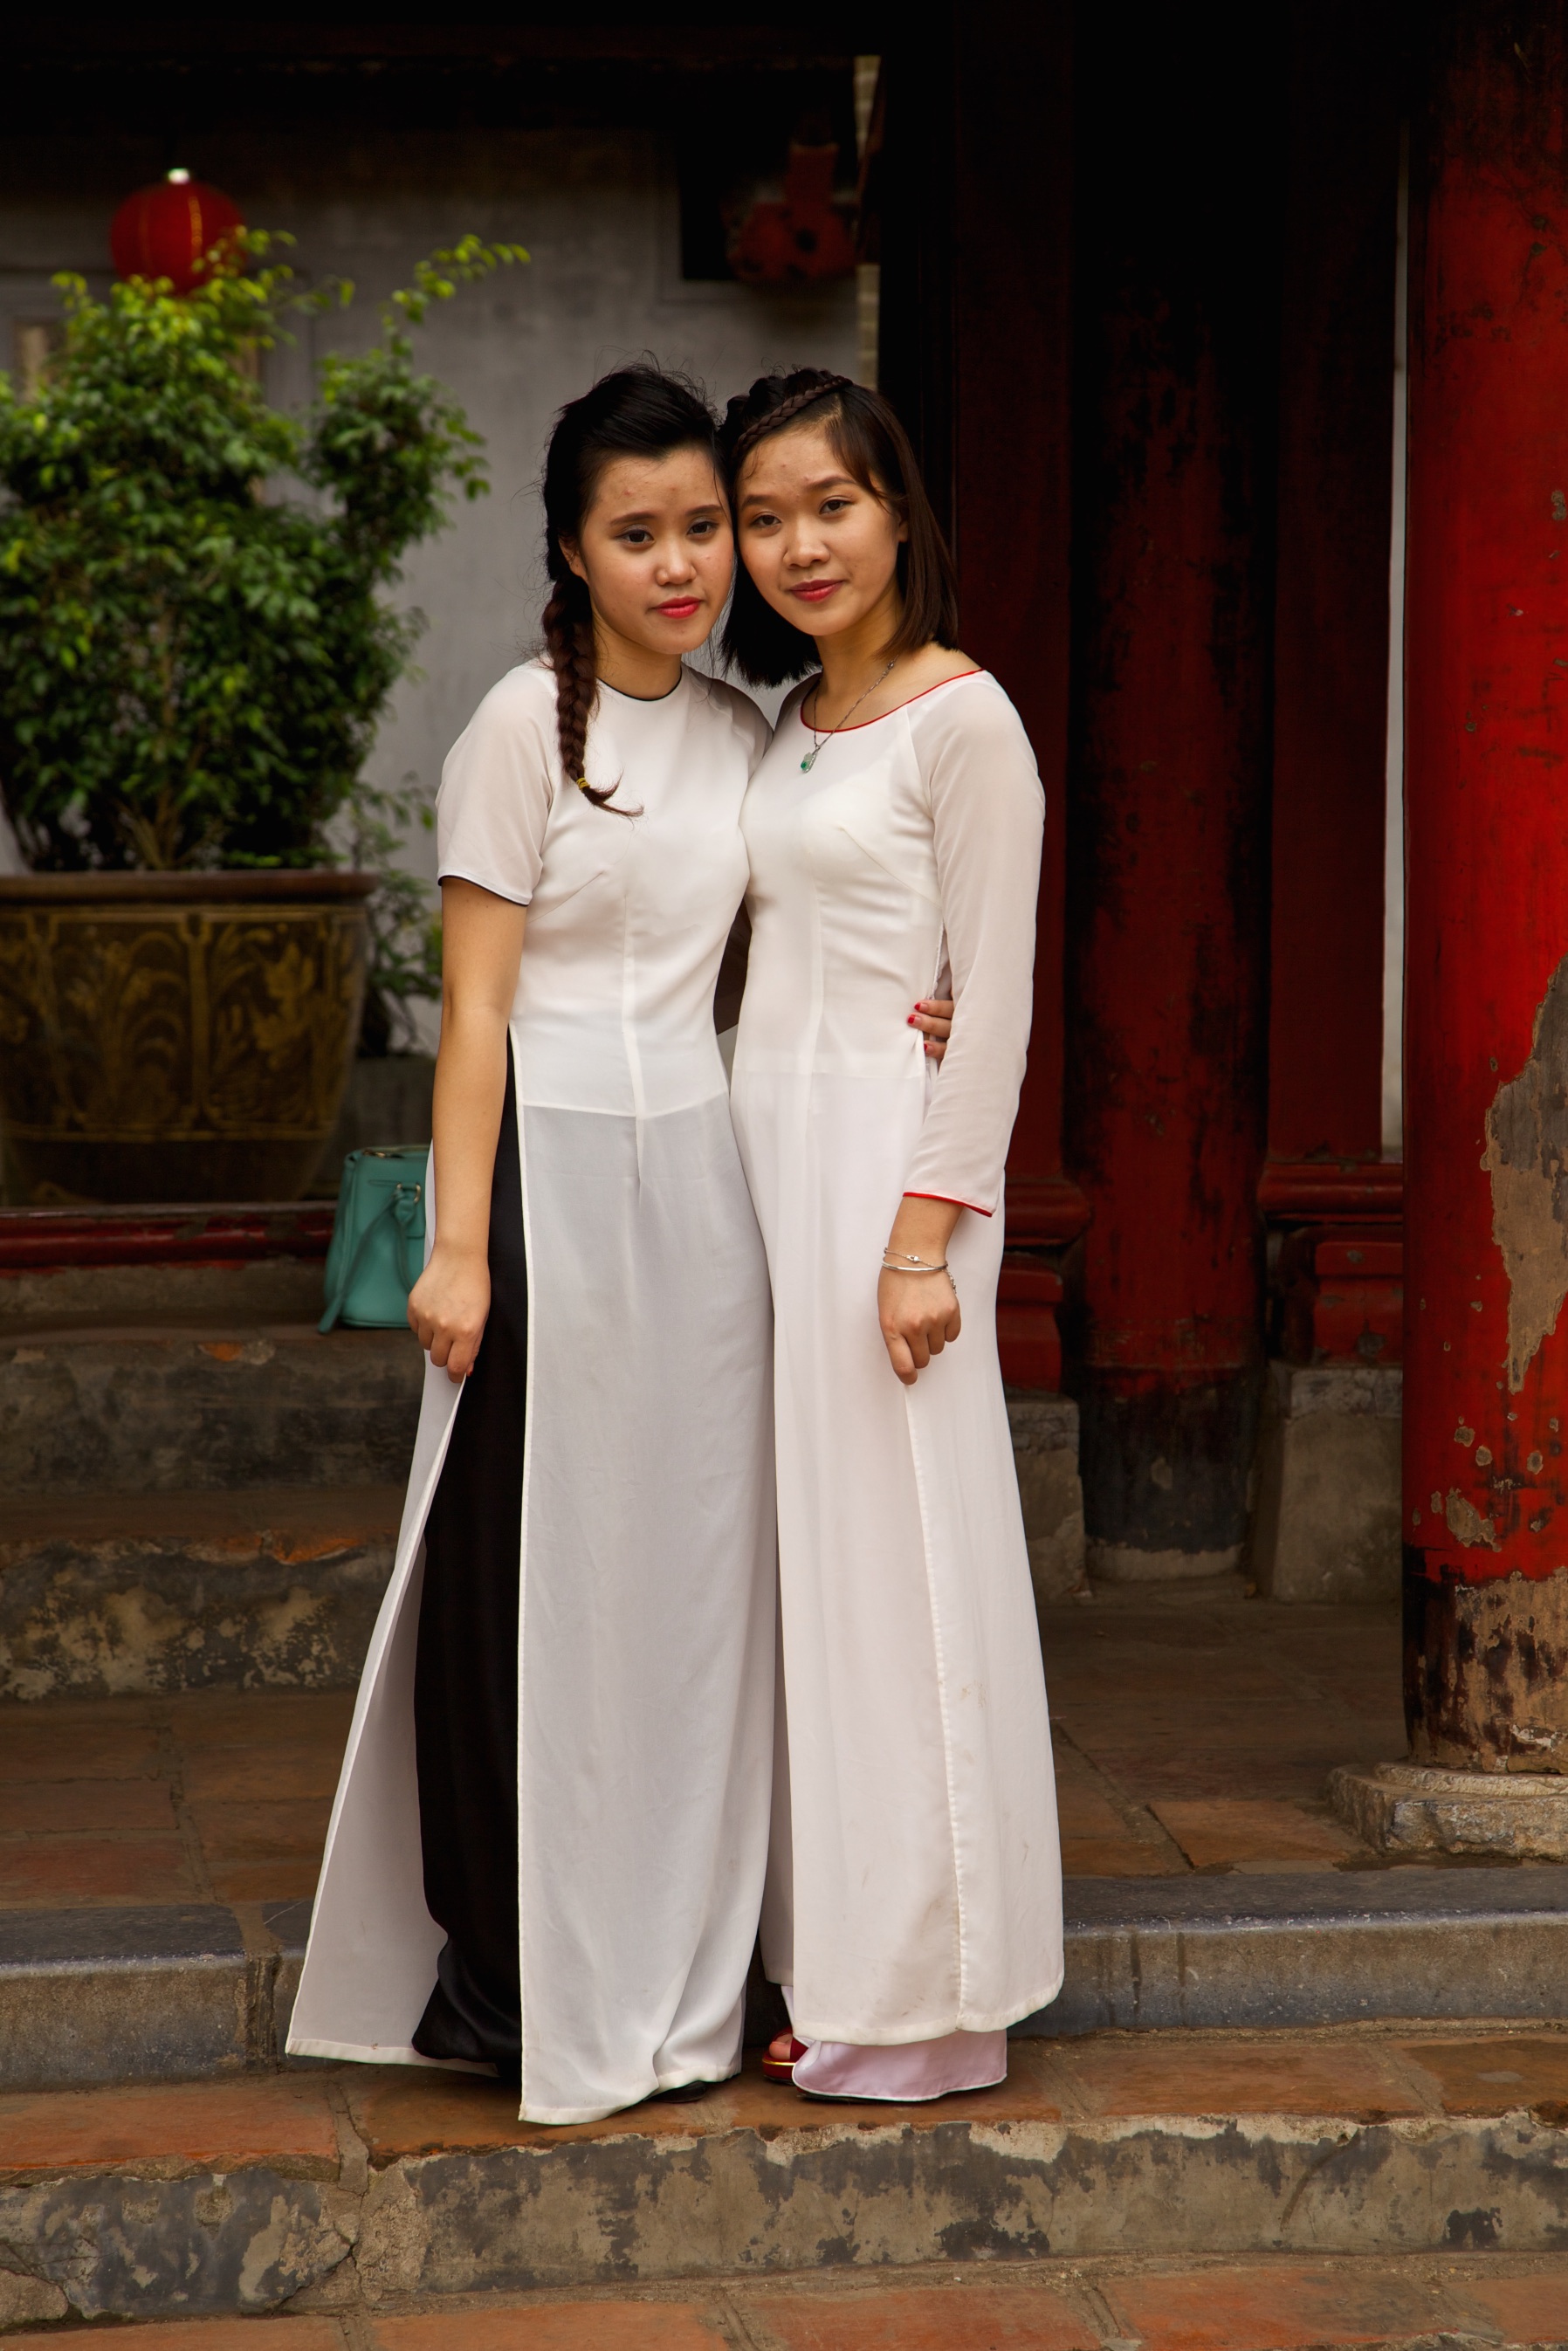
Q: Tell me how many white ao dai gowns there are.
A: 2